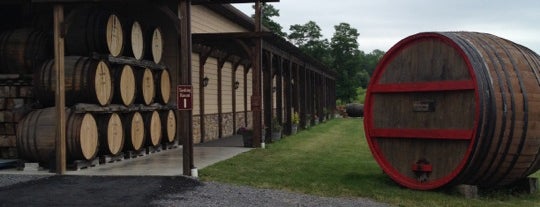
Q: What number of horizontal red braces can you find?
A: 2